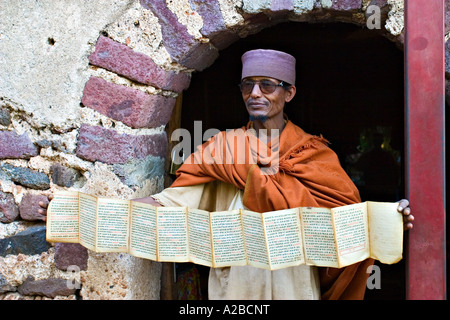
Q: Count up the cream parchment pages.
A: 12